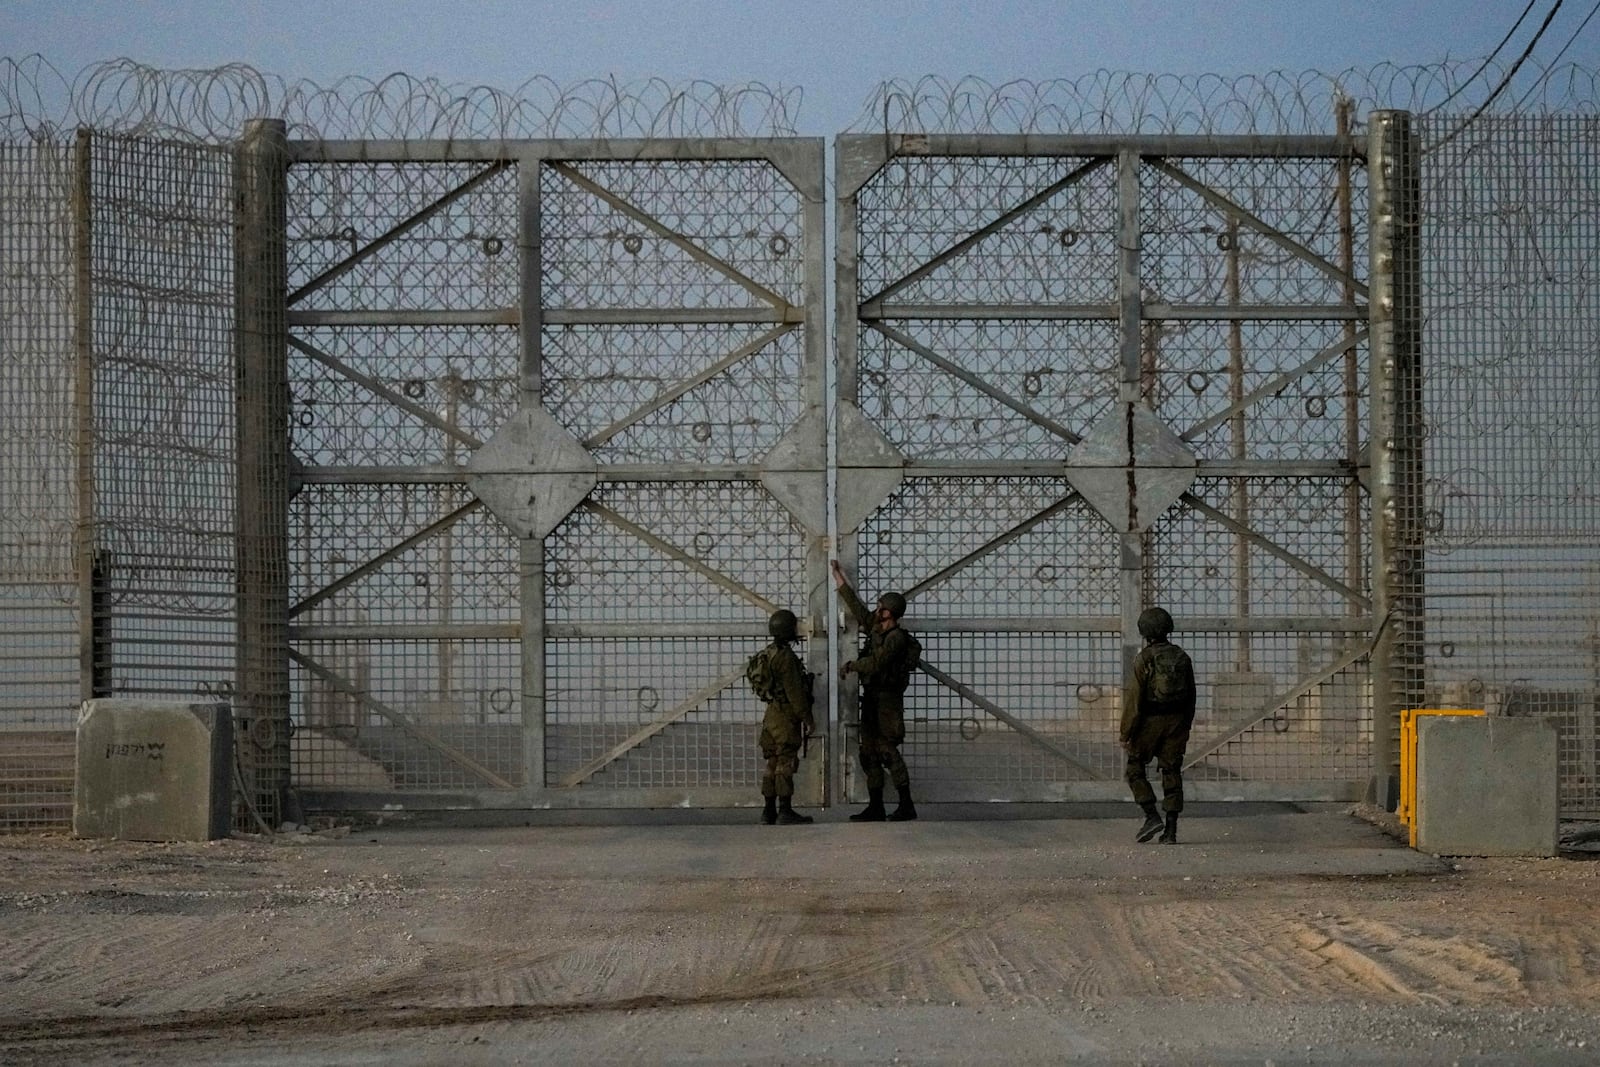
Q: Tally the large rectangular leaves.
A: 2